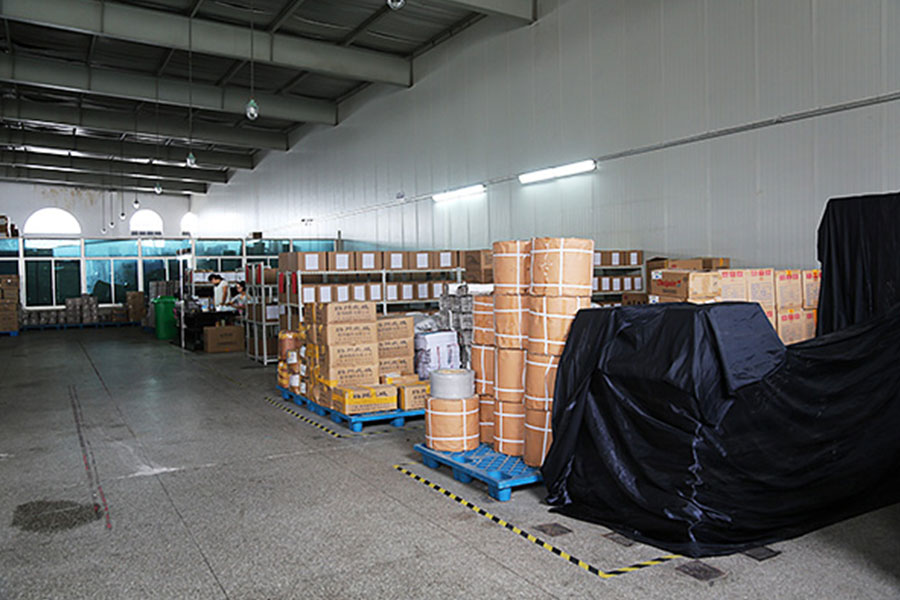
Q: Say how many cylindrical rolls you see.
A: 13